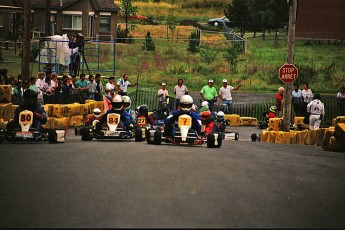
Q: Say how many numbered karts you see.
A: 4